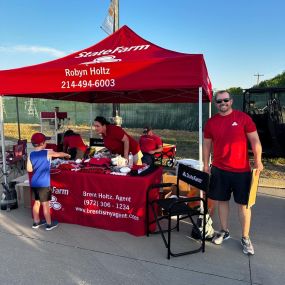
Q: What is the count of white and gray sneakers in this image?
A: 2